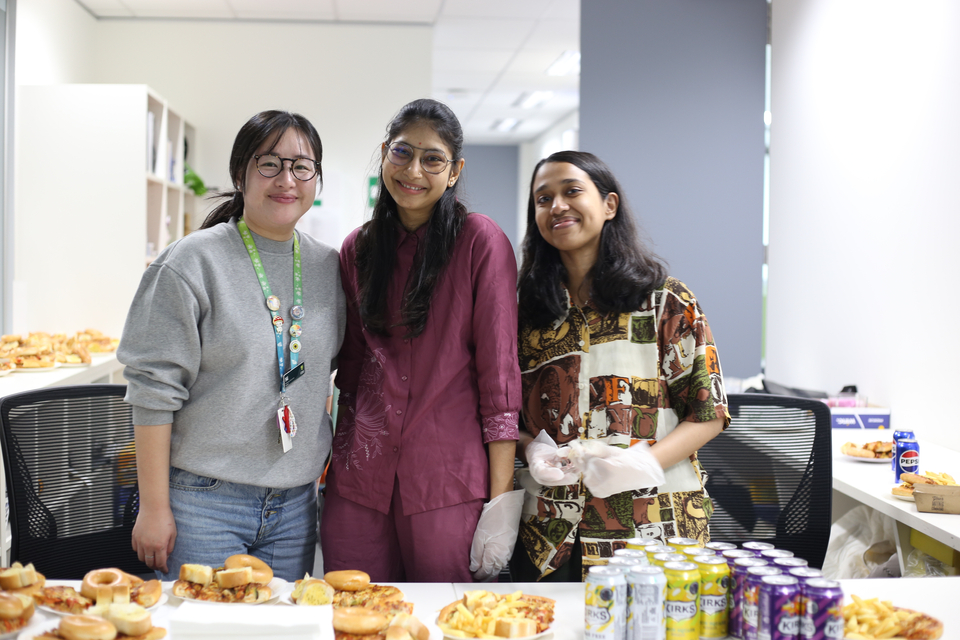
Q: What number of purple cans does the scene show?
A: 10